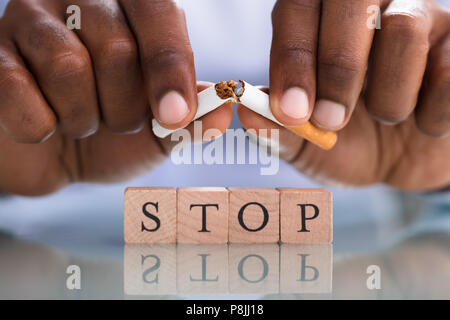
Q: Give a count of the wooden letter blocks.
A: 4